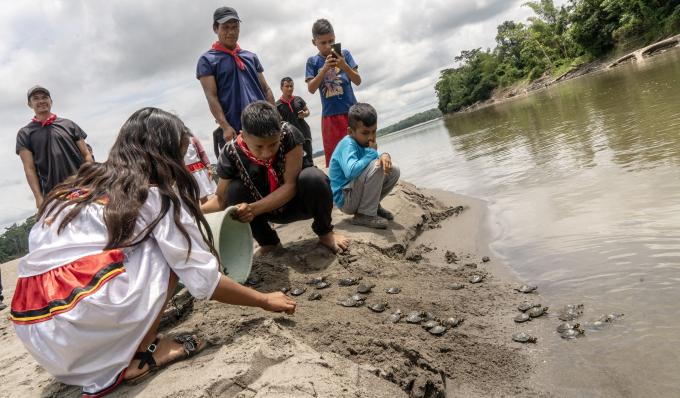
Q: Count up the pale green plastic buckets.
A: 1